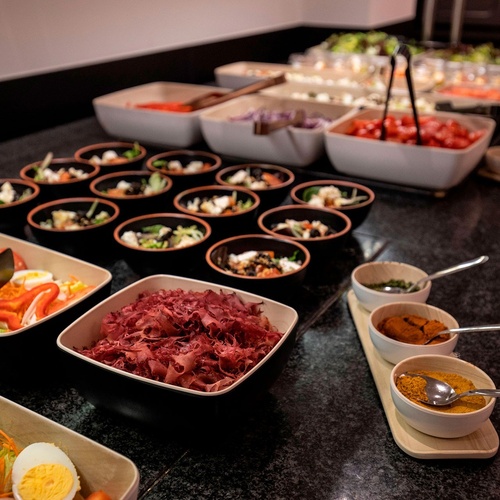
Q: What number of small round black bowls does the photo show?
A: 12